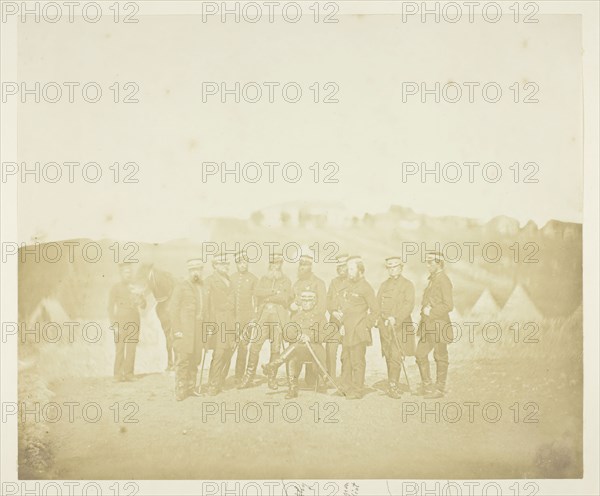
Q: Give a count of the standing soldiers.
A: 10